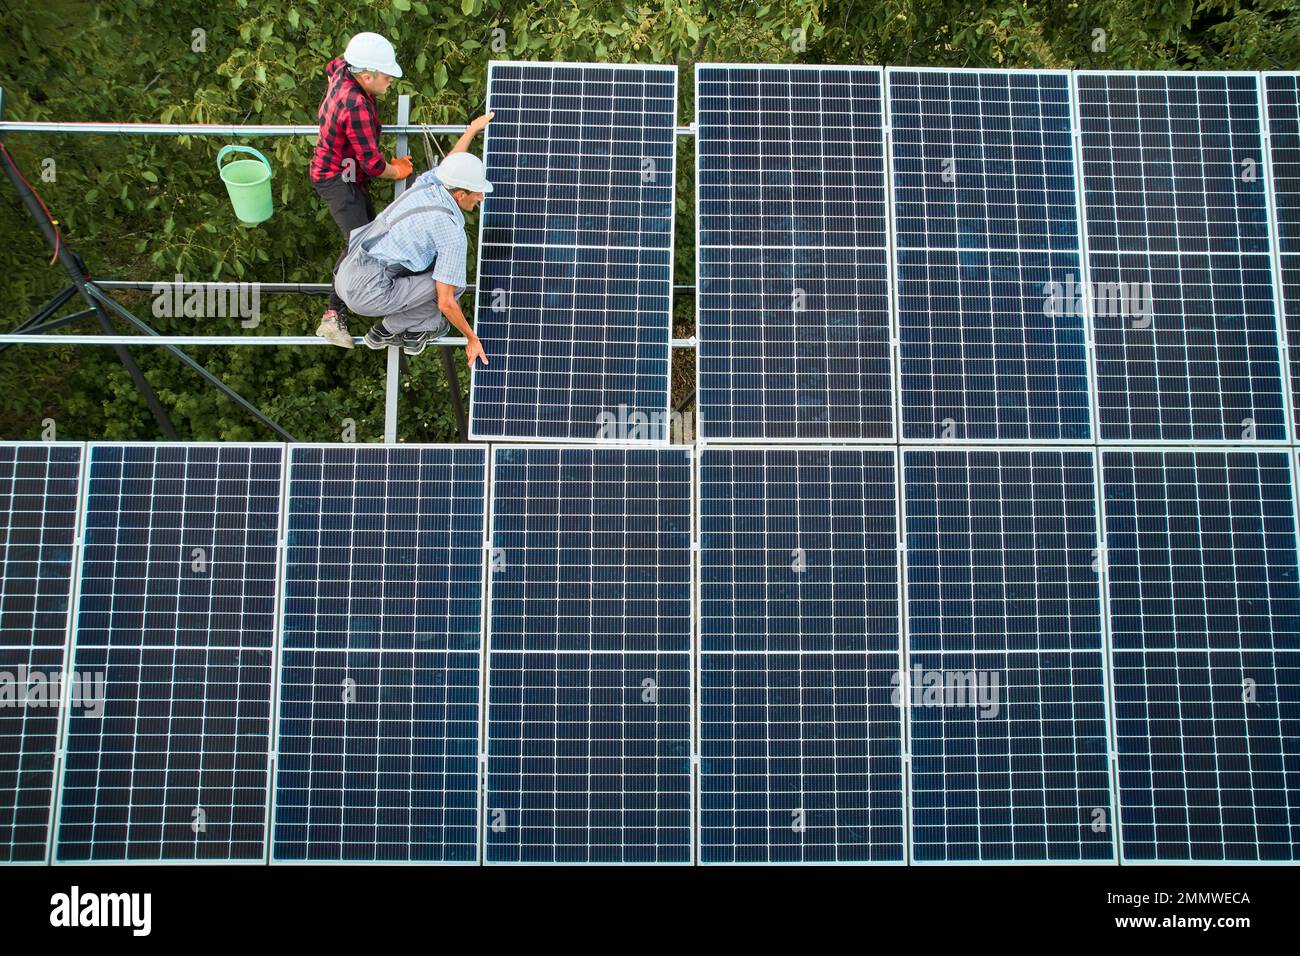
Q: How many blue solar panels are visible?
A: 12